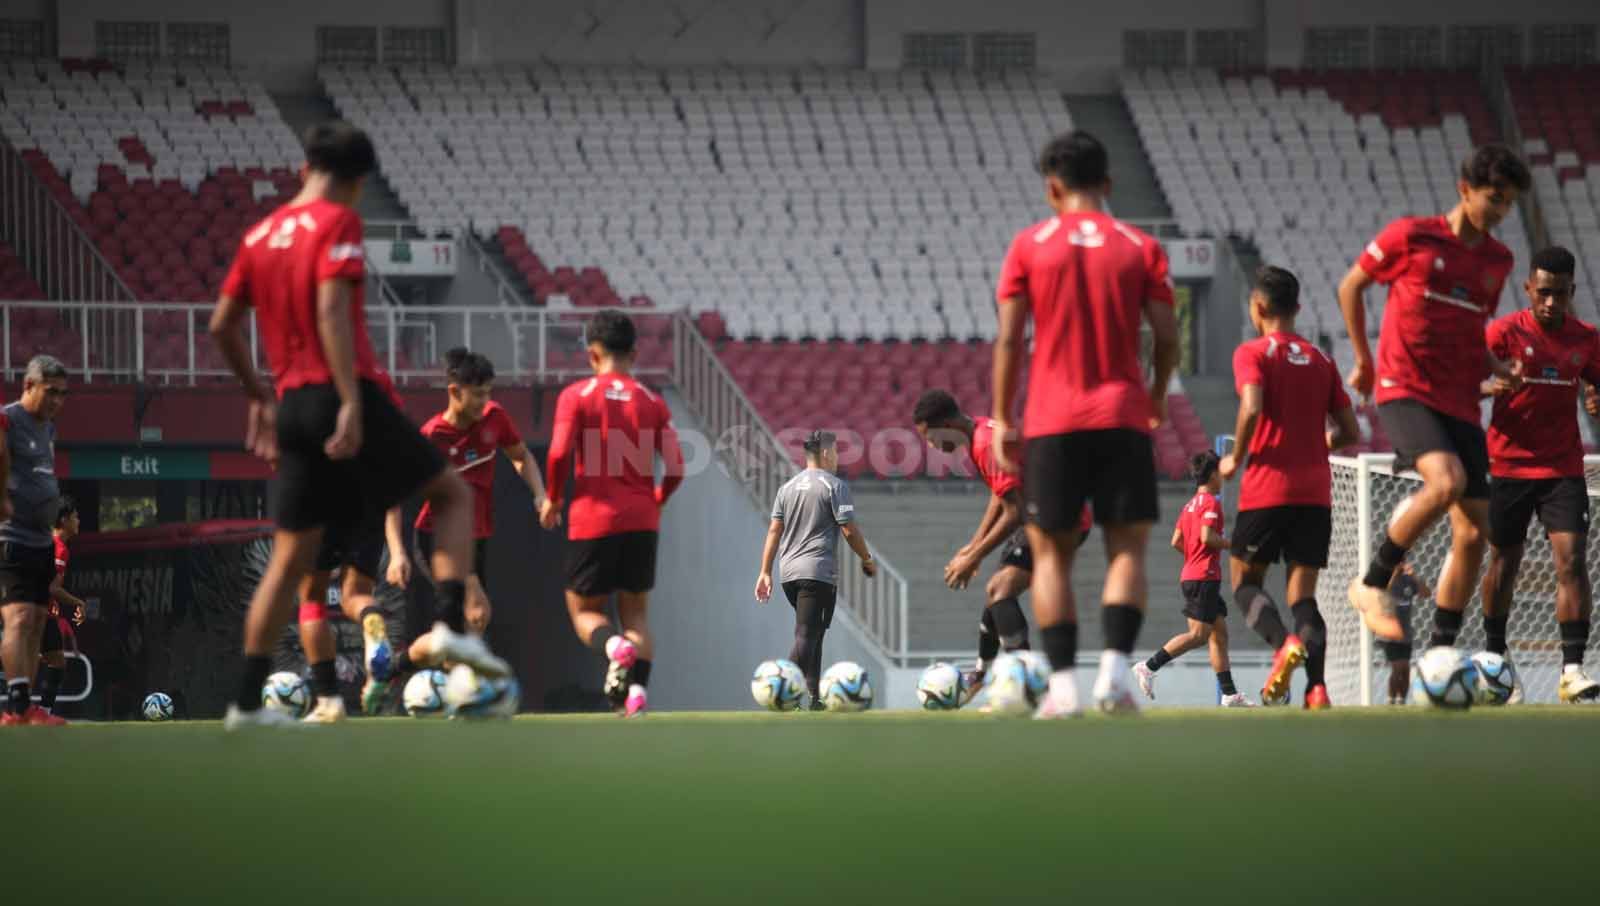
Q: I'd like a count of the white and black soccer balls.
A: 10